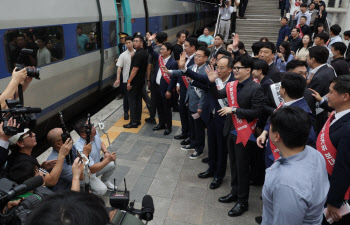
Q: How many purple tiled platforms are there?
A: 0